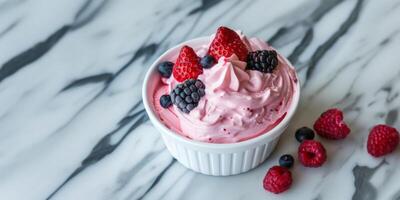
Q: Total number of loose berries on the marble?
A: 6